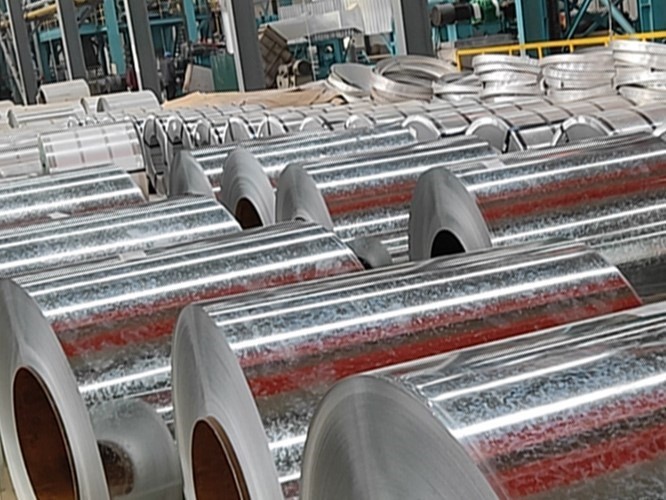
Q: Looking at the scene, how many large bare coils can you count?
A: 9